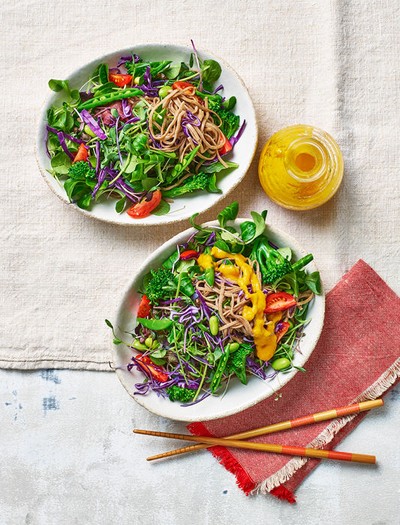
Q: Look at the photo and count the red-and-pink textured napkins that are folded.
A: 1